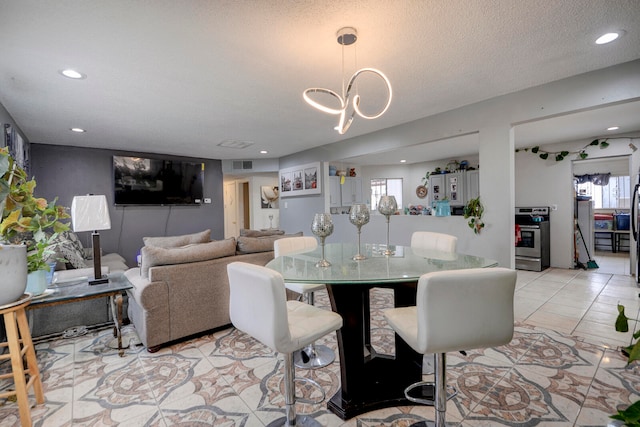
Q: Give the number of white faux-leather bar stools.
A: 4